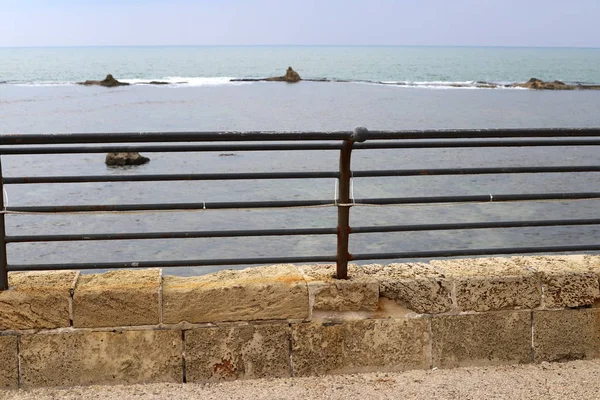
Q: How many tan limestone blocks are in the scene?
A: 13